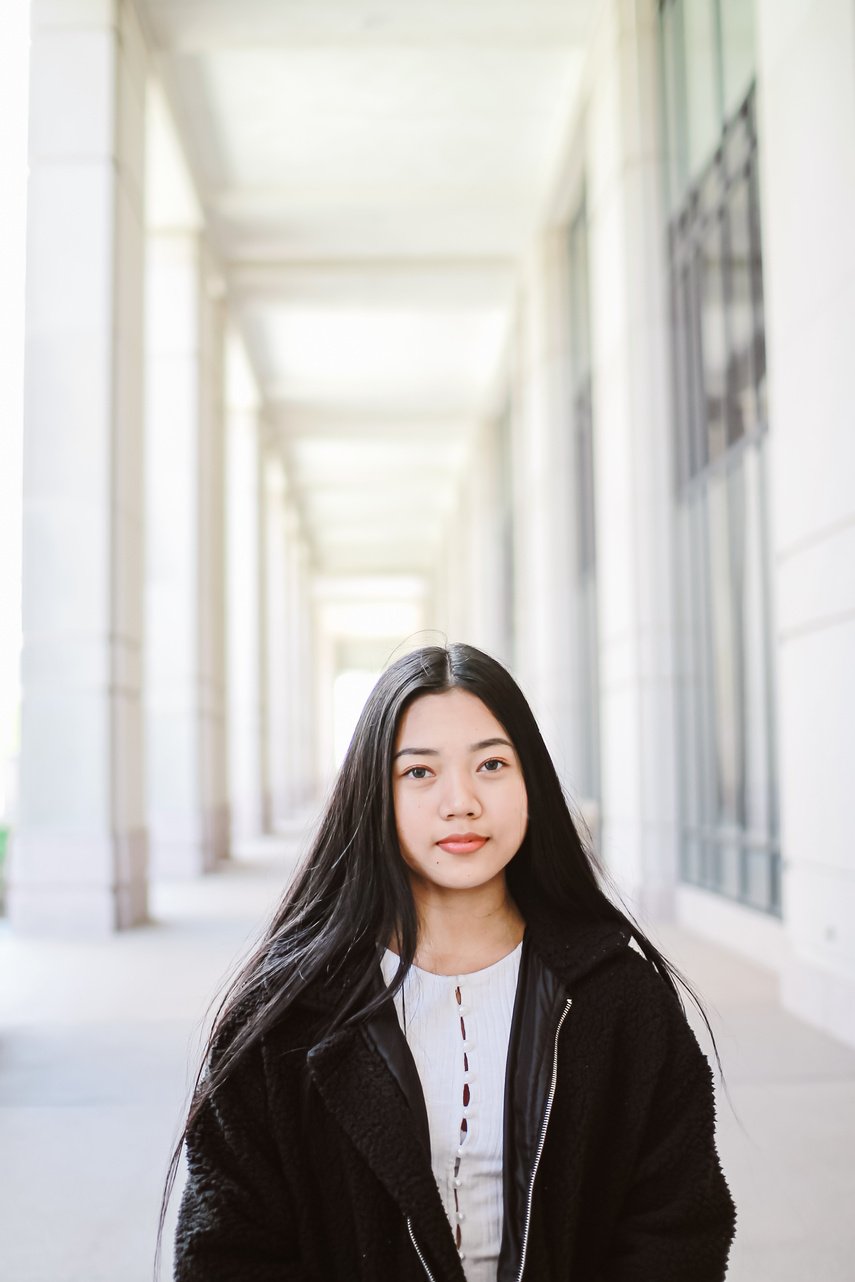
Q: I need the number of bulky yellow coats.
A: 0